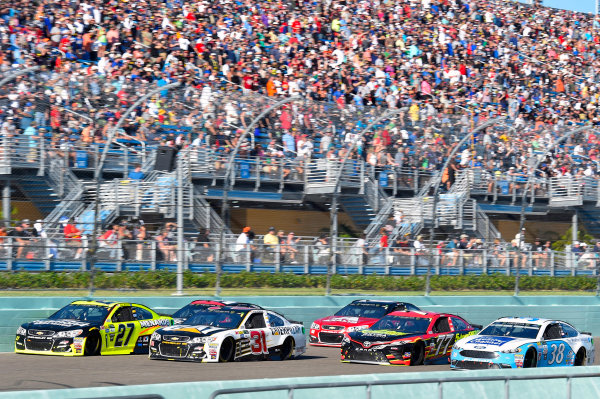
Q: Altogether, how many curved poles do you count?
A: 6